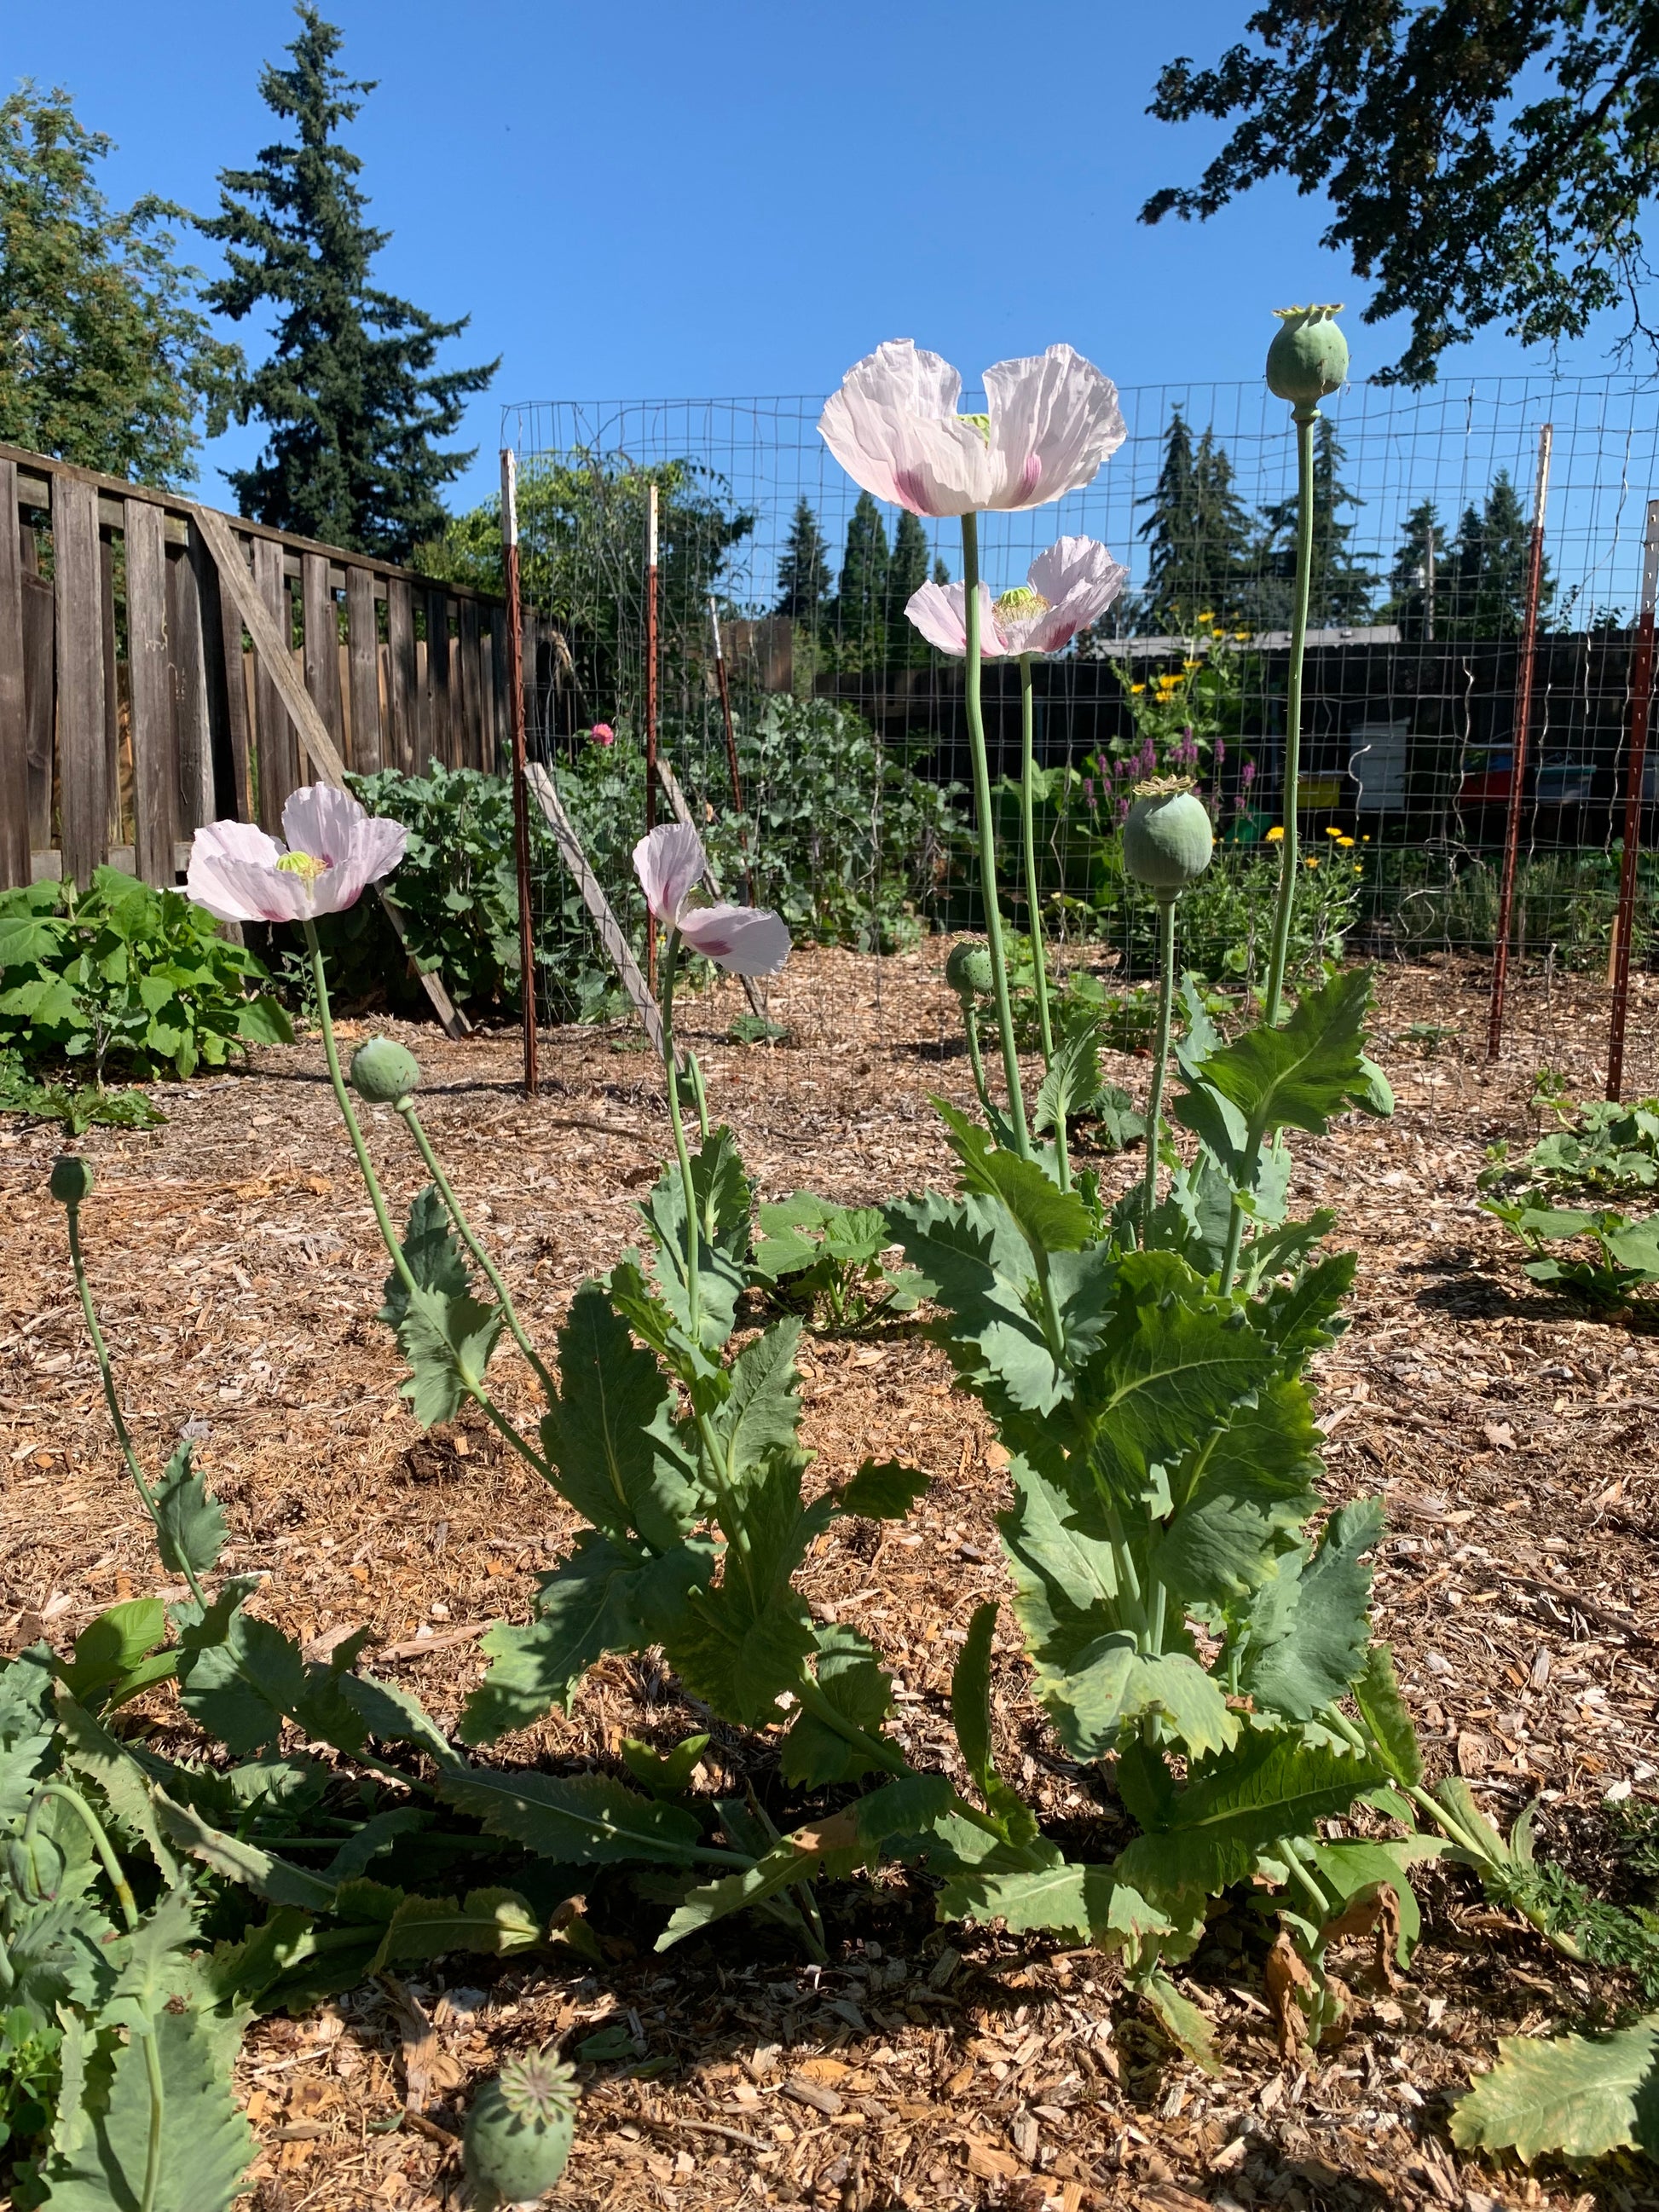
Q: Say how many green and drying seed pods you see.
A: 6